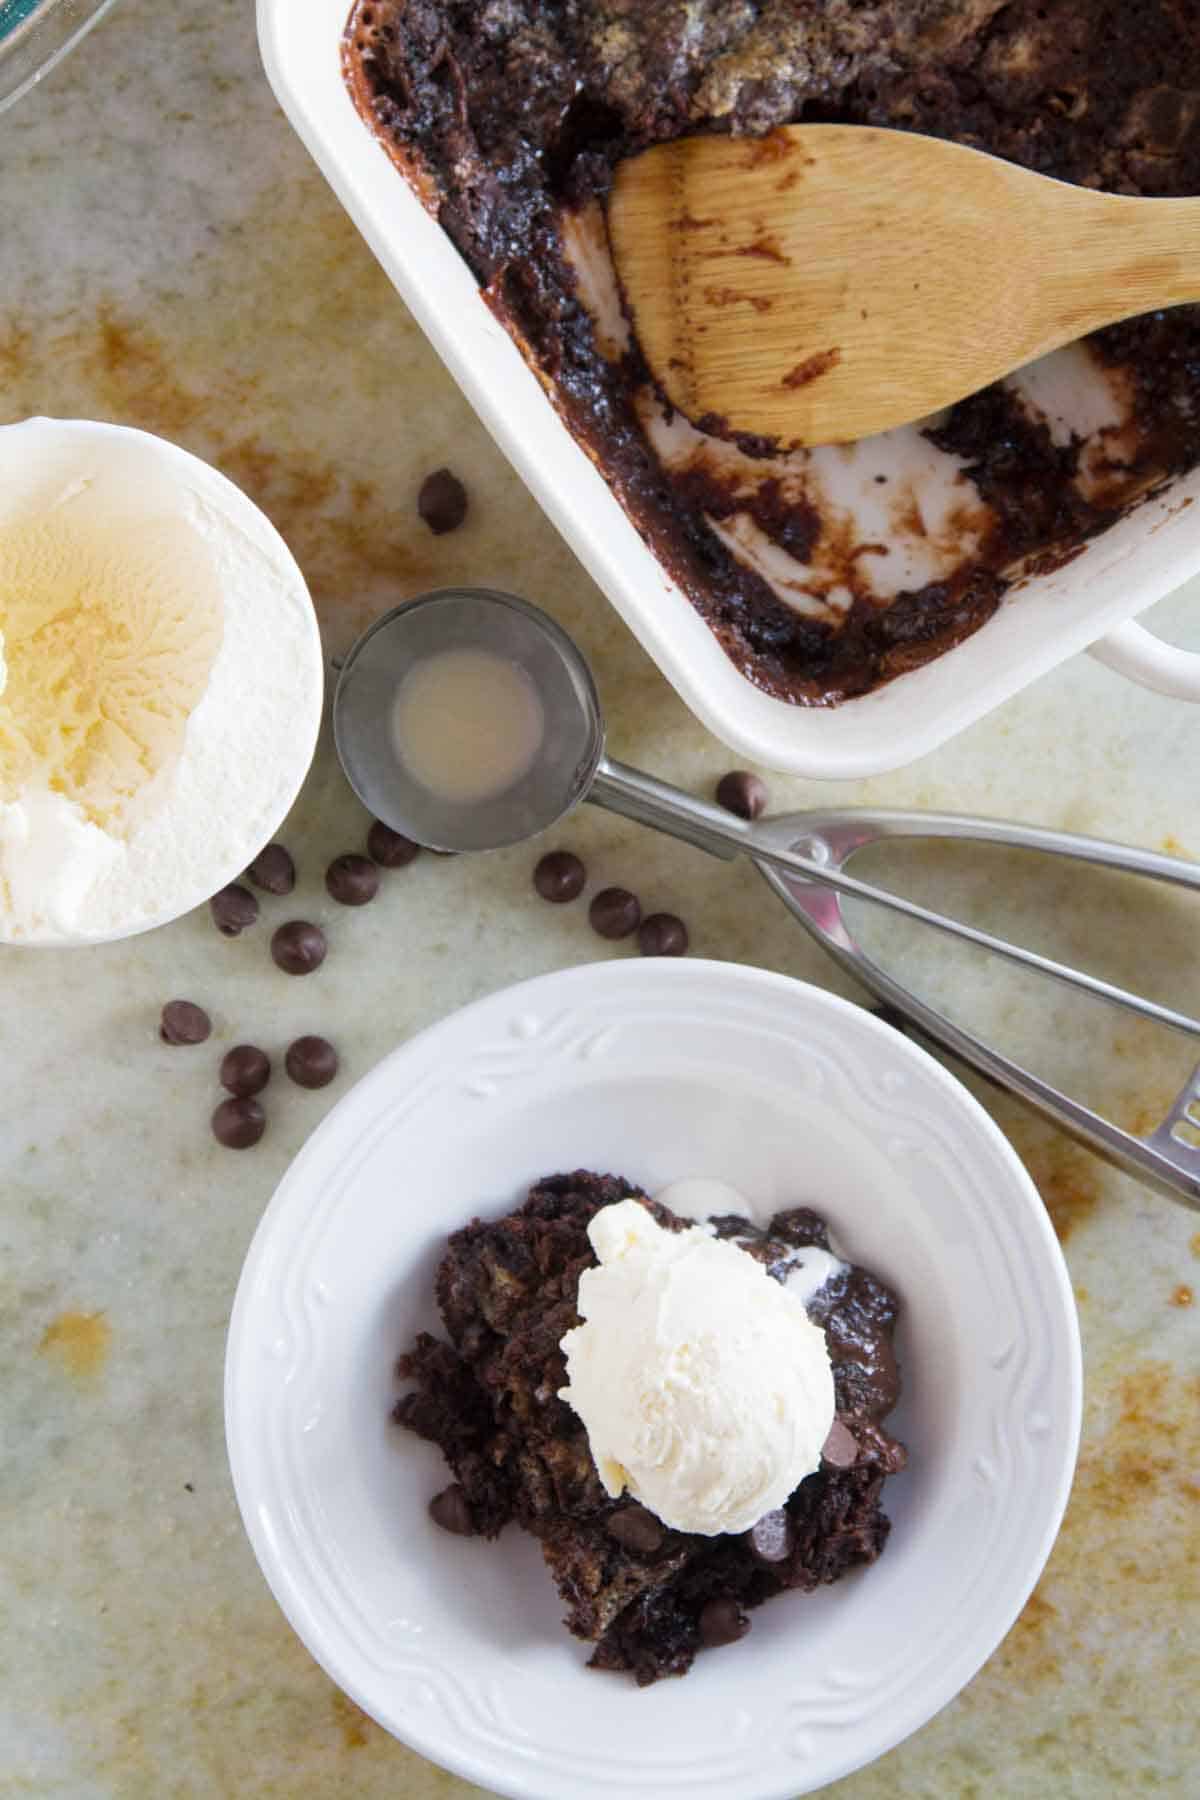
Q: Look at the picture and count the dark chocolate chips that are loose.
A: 14